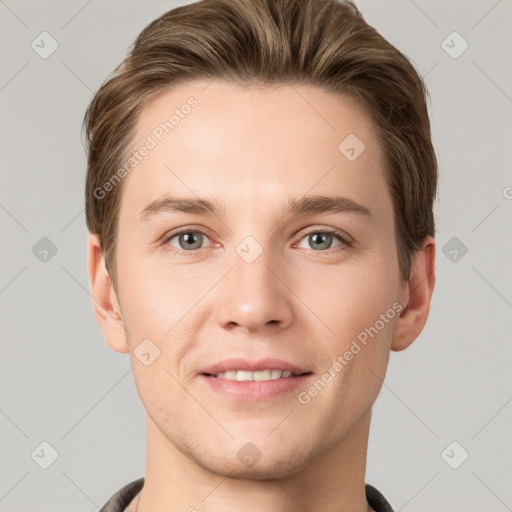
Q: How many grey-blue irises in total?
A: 2